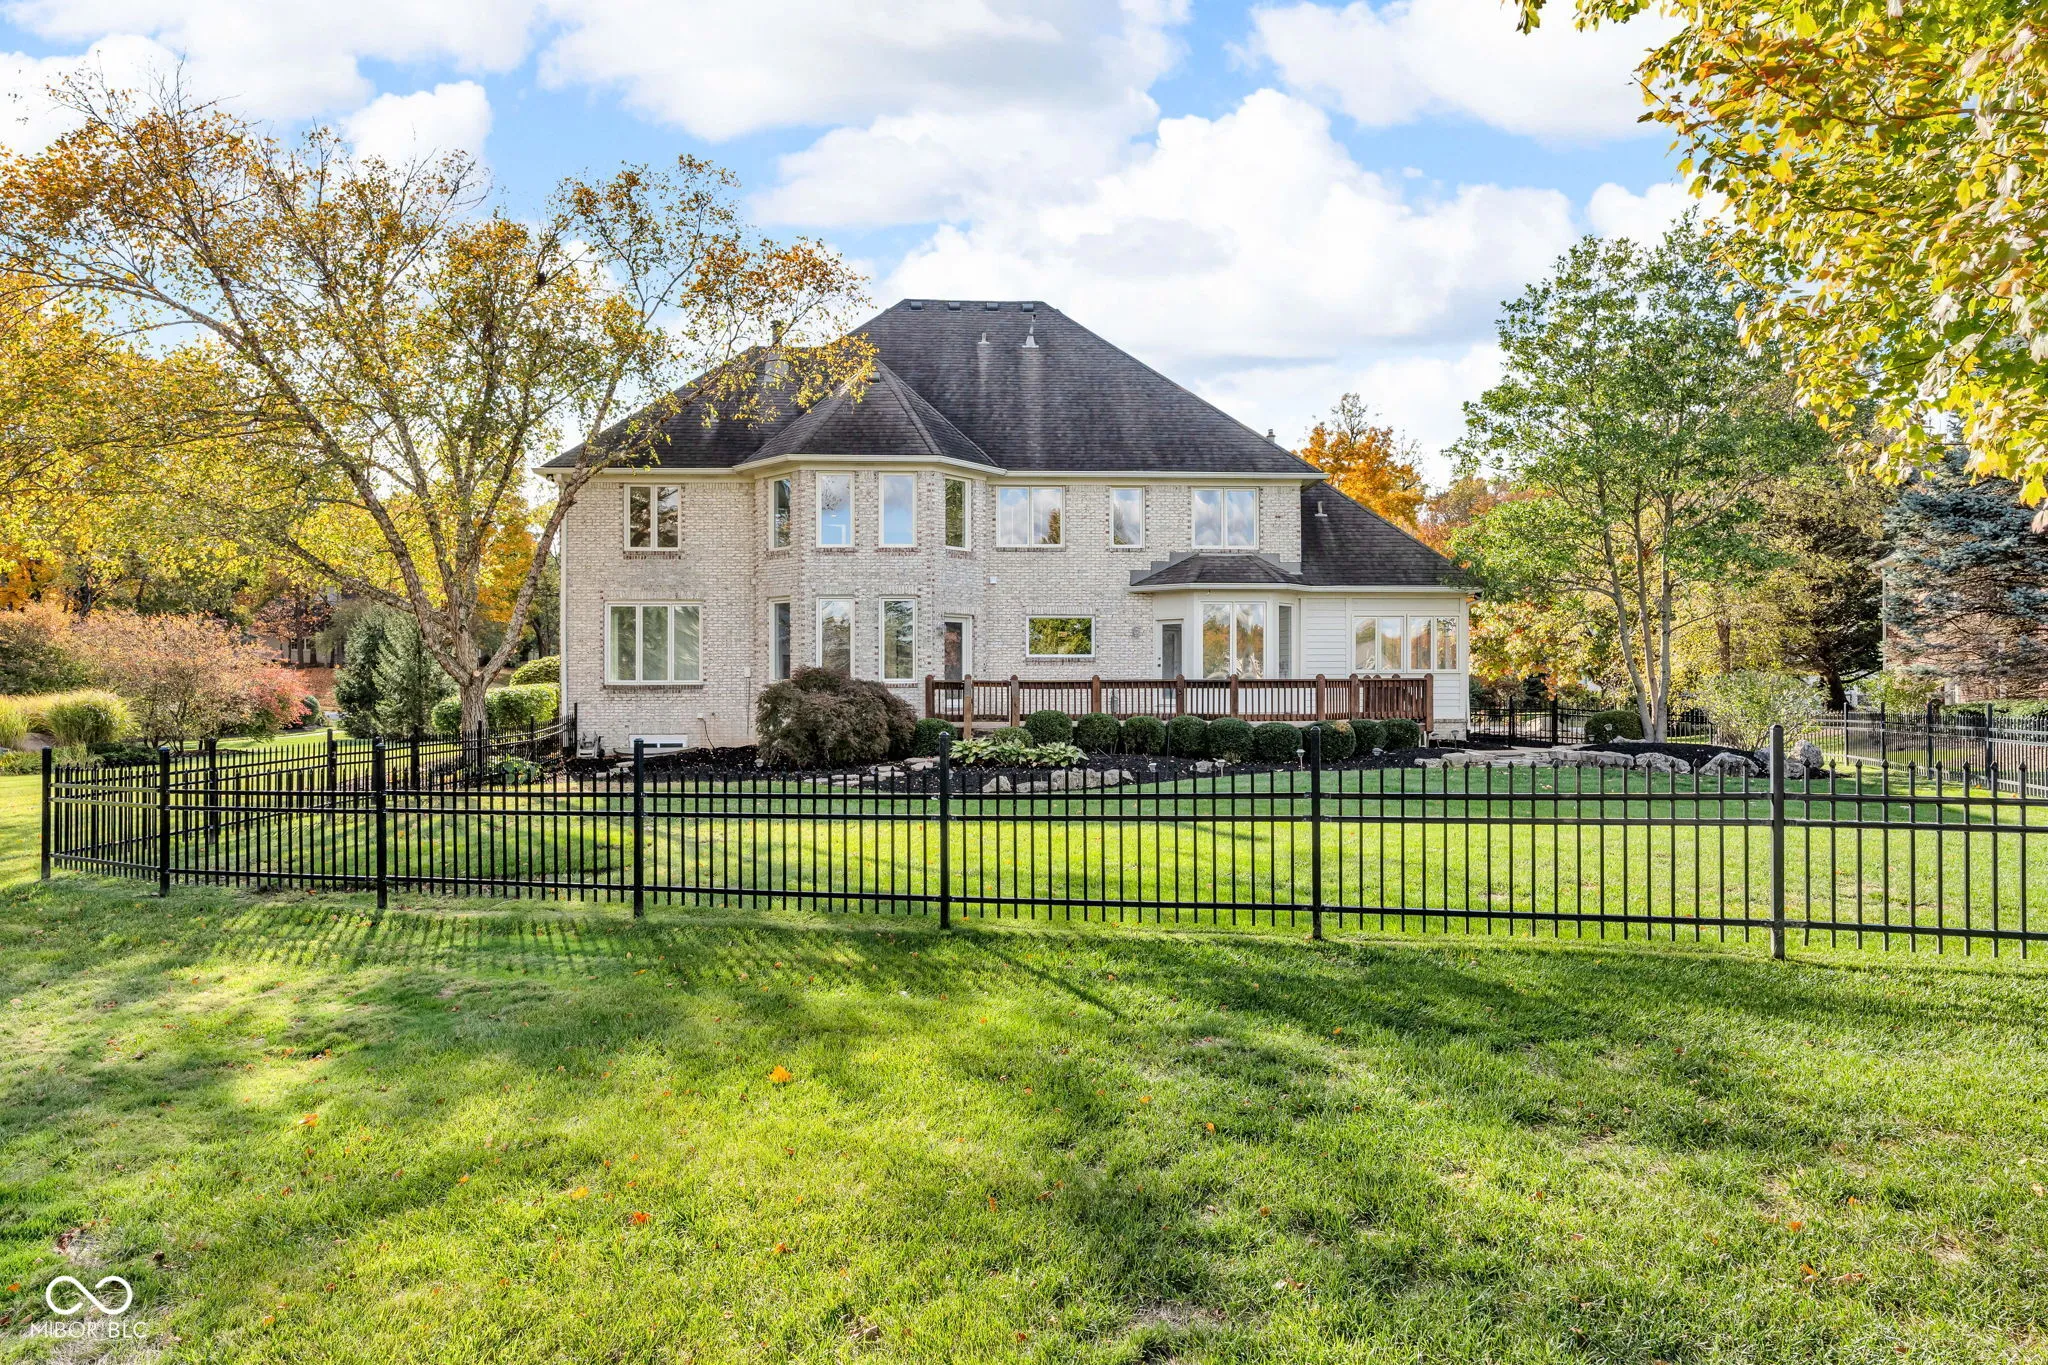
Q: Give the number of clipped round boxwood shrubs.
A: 12